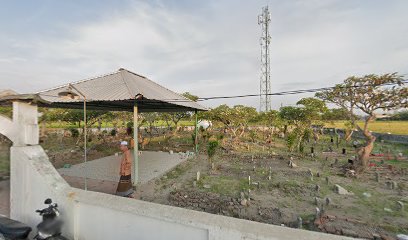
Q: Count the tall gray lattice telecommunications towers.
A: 1